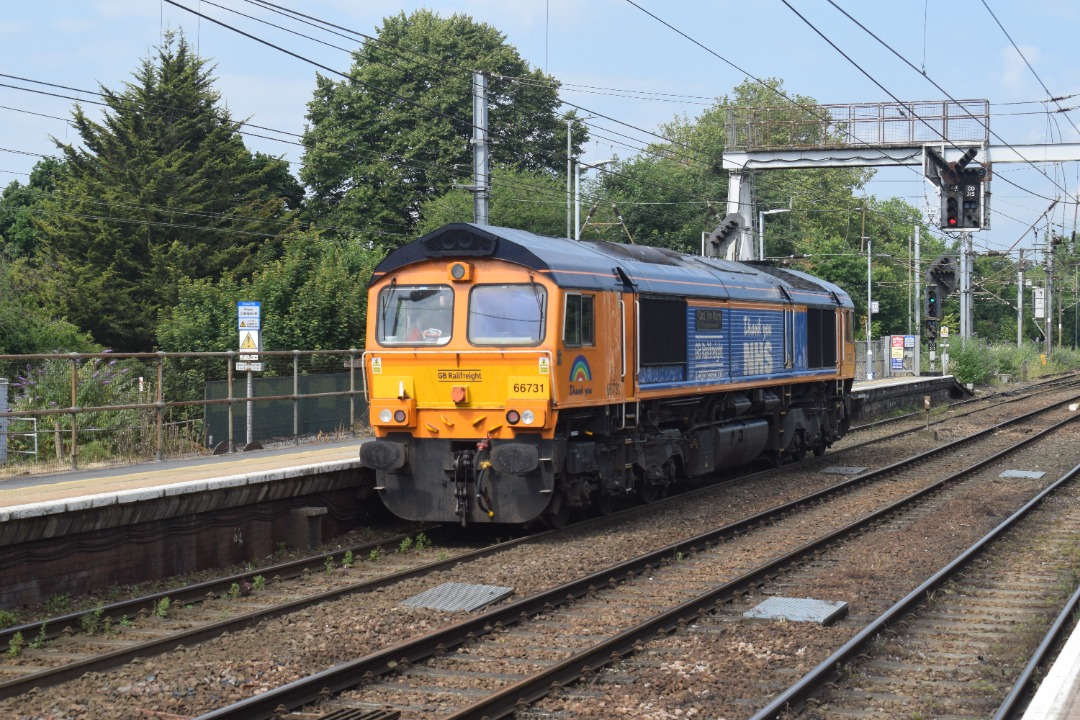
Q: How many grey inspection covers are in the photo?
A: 4